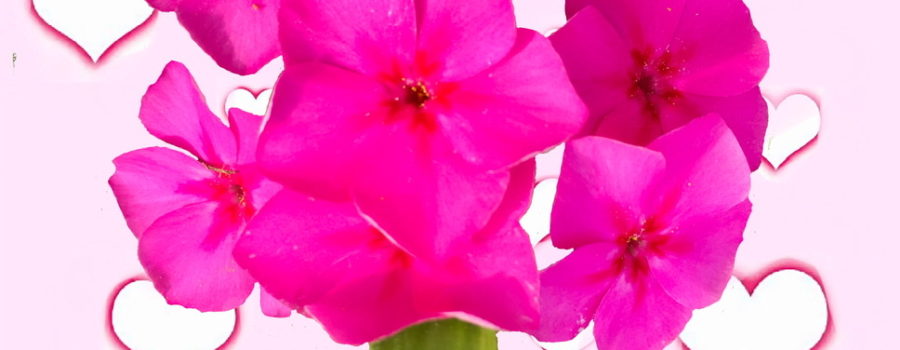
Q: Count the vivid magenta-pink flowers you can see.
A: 6